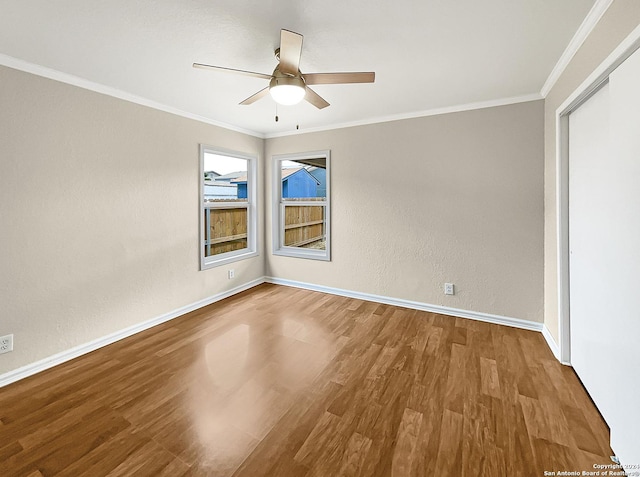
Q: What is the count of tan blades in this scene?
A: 5